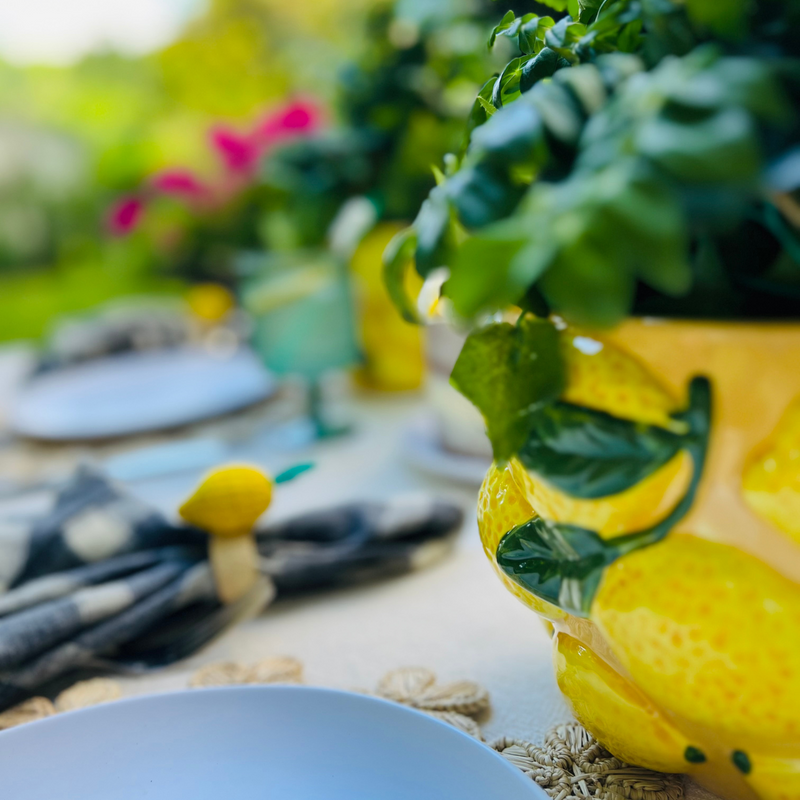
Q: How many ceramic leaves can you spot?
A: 2